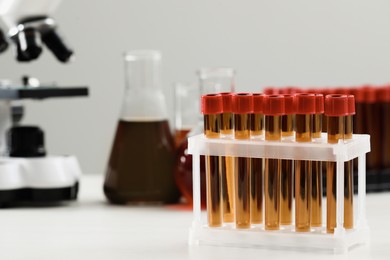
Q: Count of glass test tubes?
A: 10